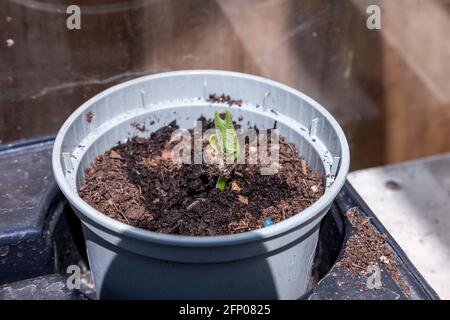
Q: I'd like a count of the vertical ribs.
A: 6